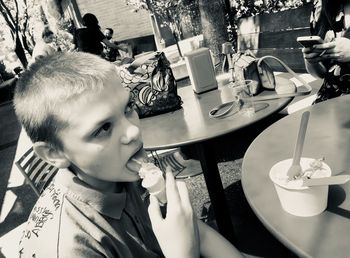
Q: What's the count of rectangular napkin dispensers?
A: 1